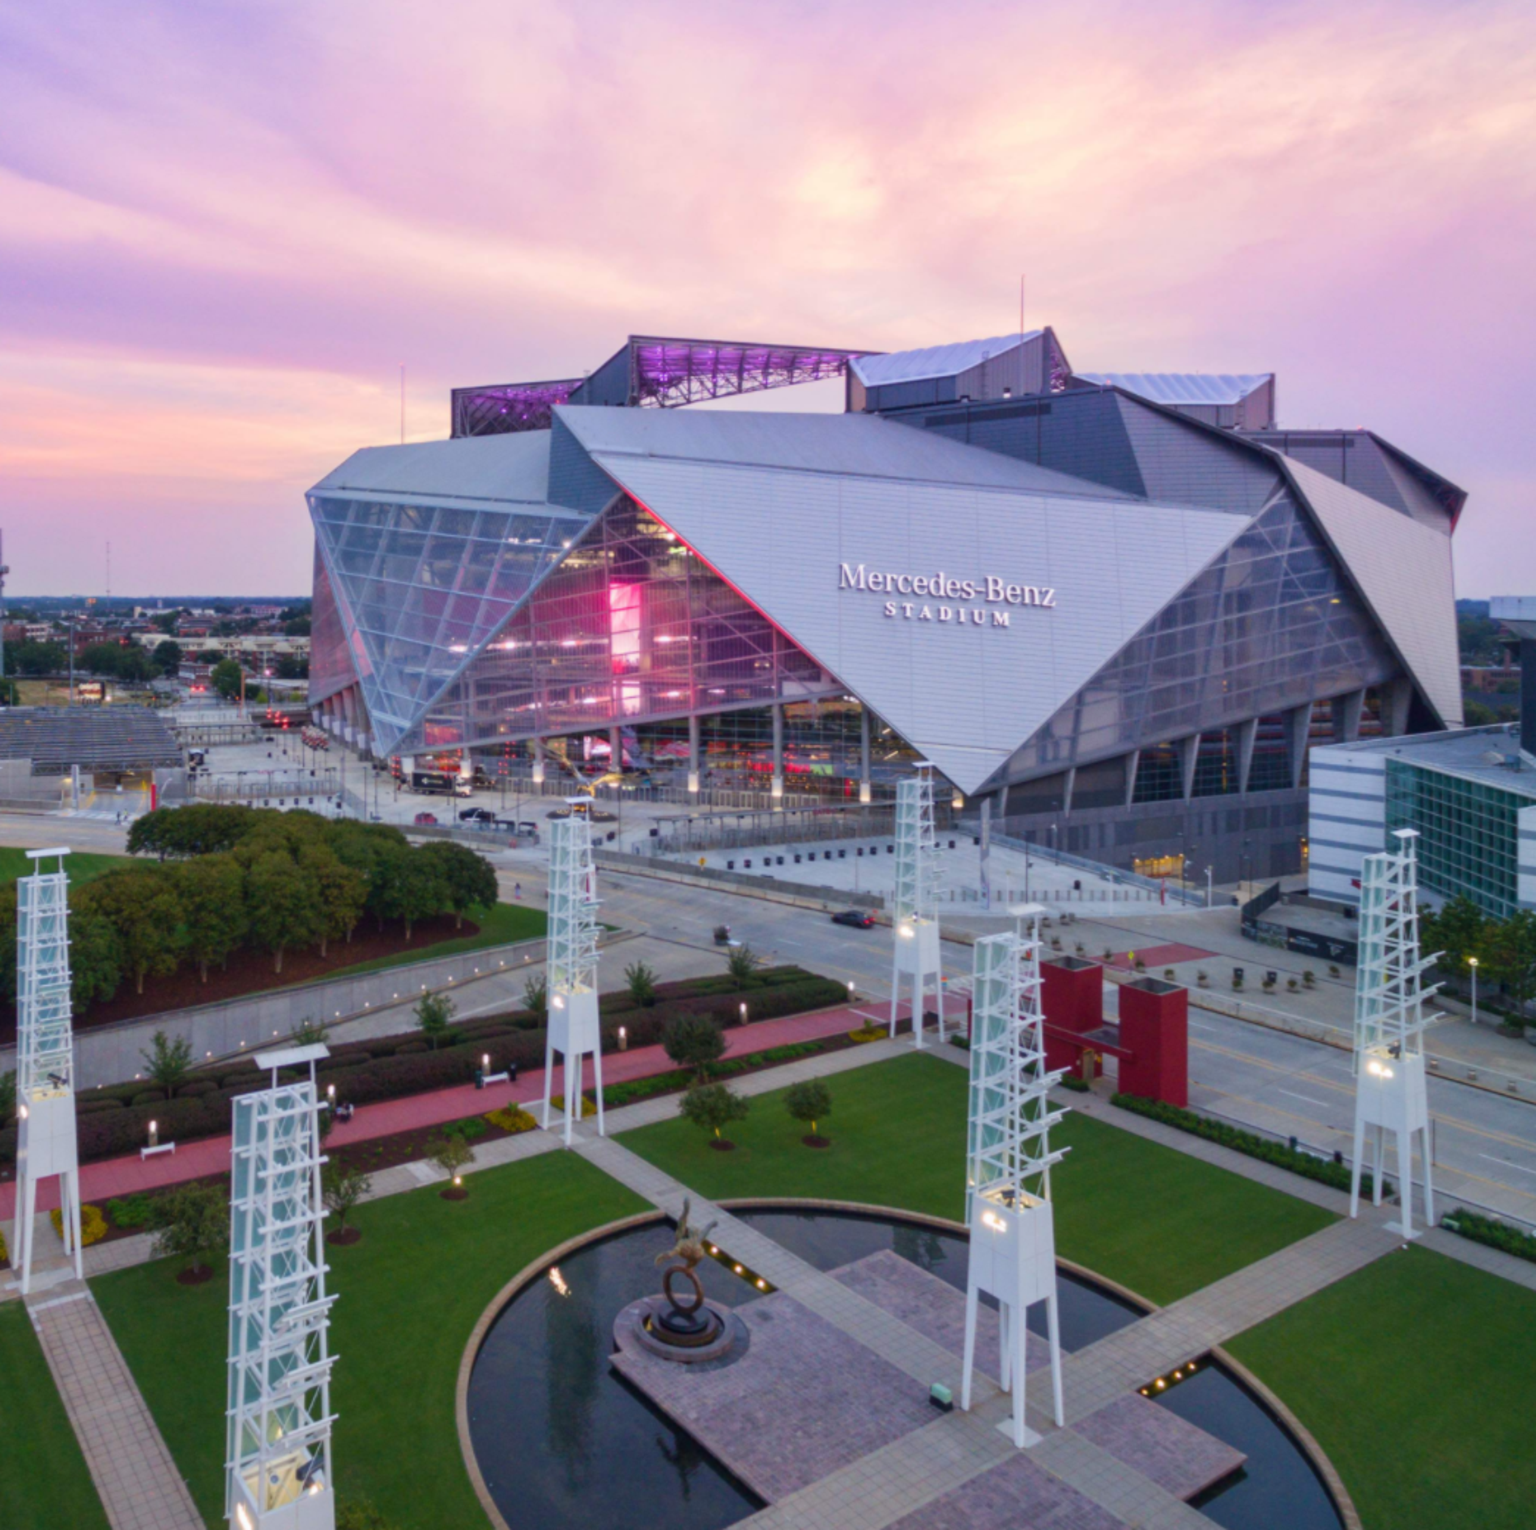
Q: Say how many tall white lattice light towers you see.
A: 6